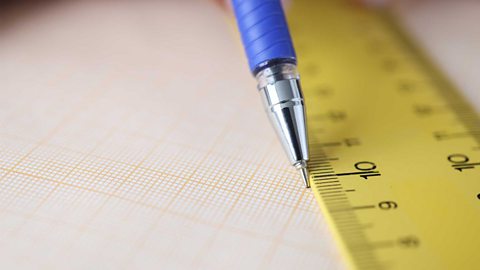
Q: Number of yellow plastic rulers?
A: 1